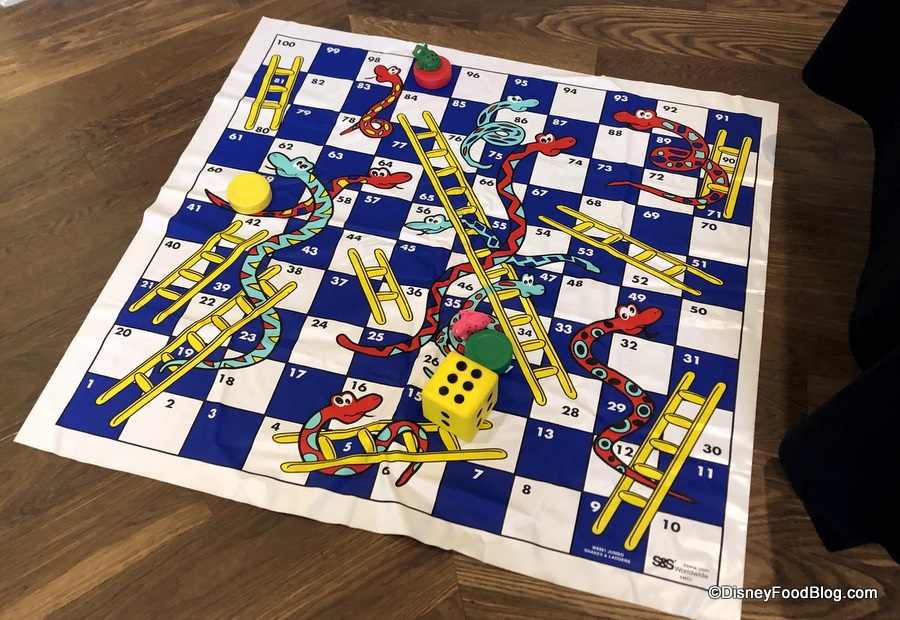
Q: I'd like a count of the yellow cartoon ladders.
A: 9